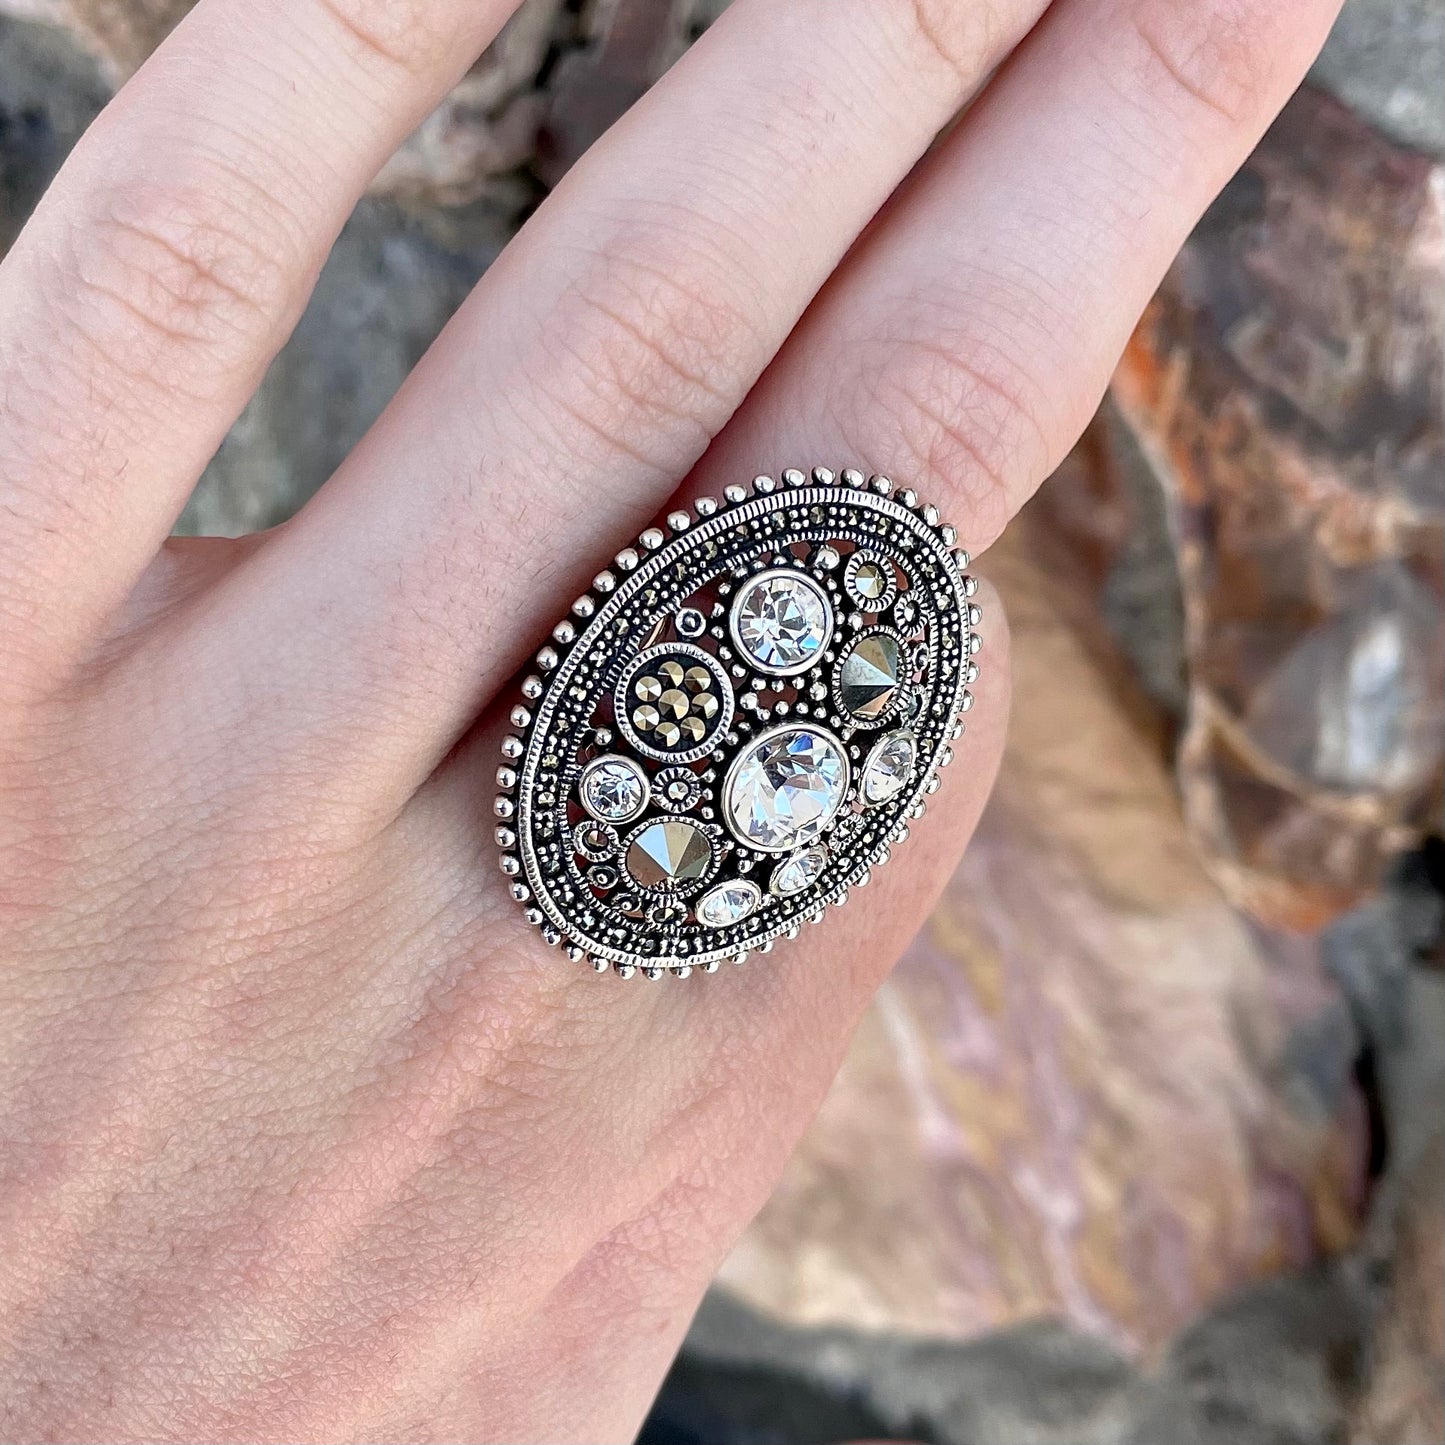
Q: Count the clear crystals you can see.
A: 6